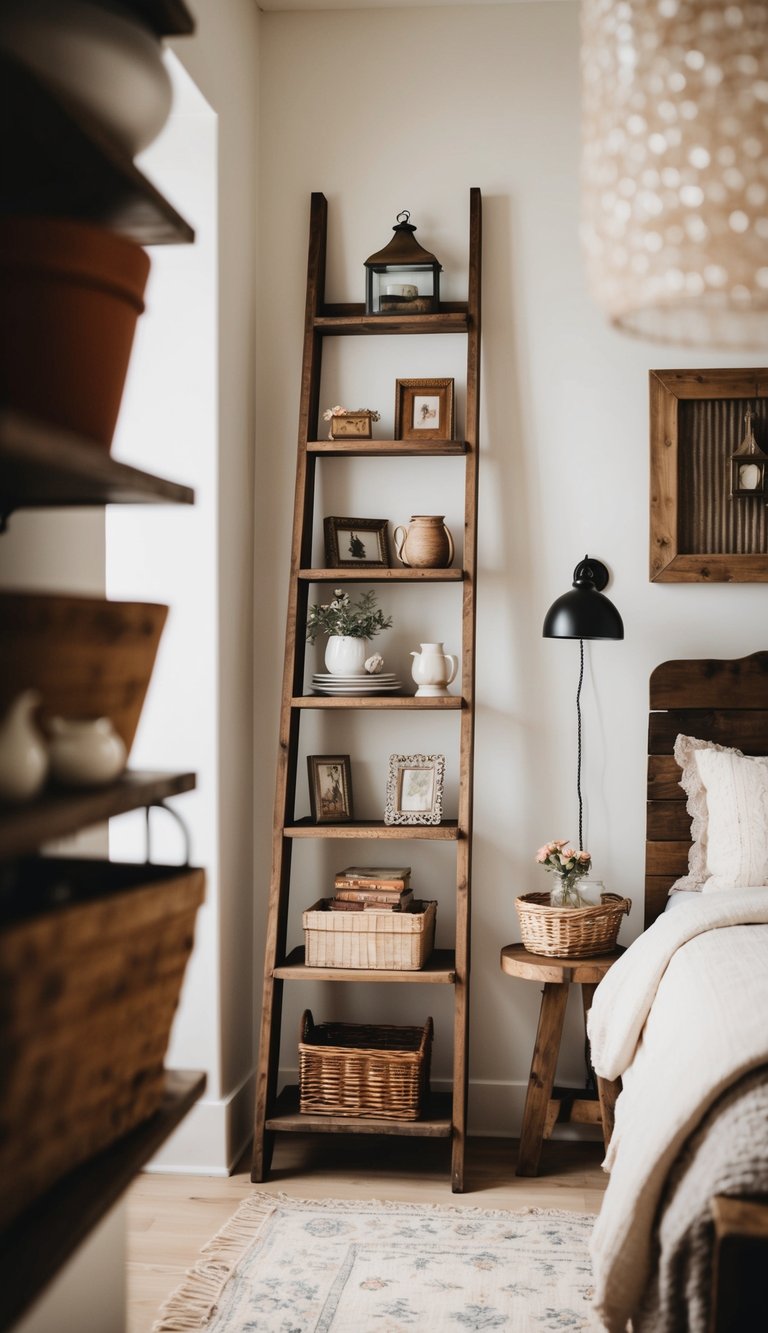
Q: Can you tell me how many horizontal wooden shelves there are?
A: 12